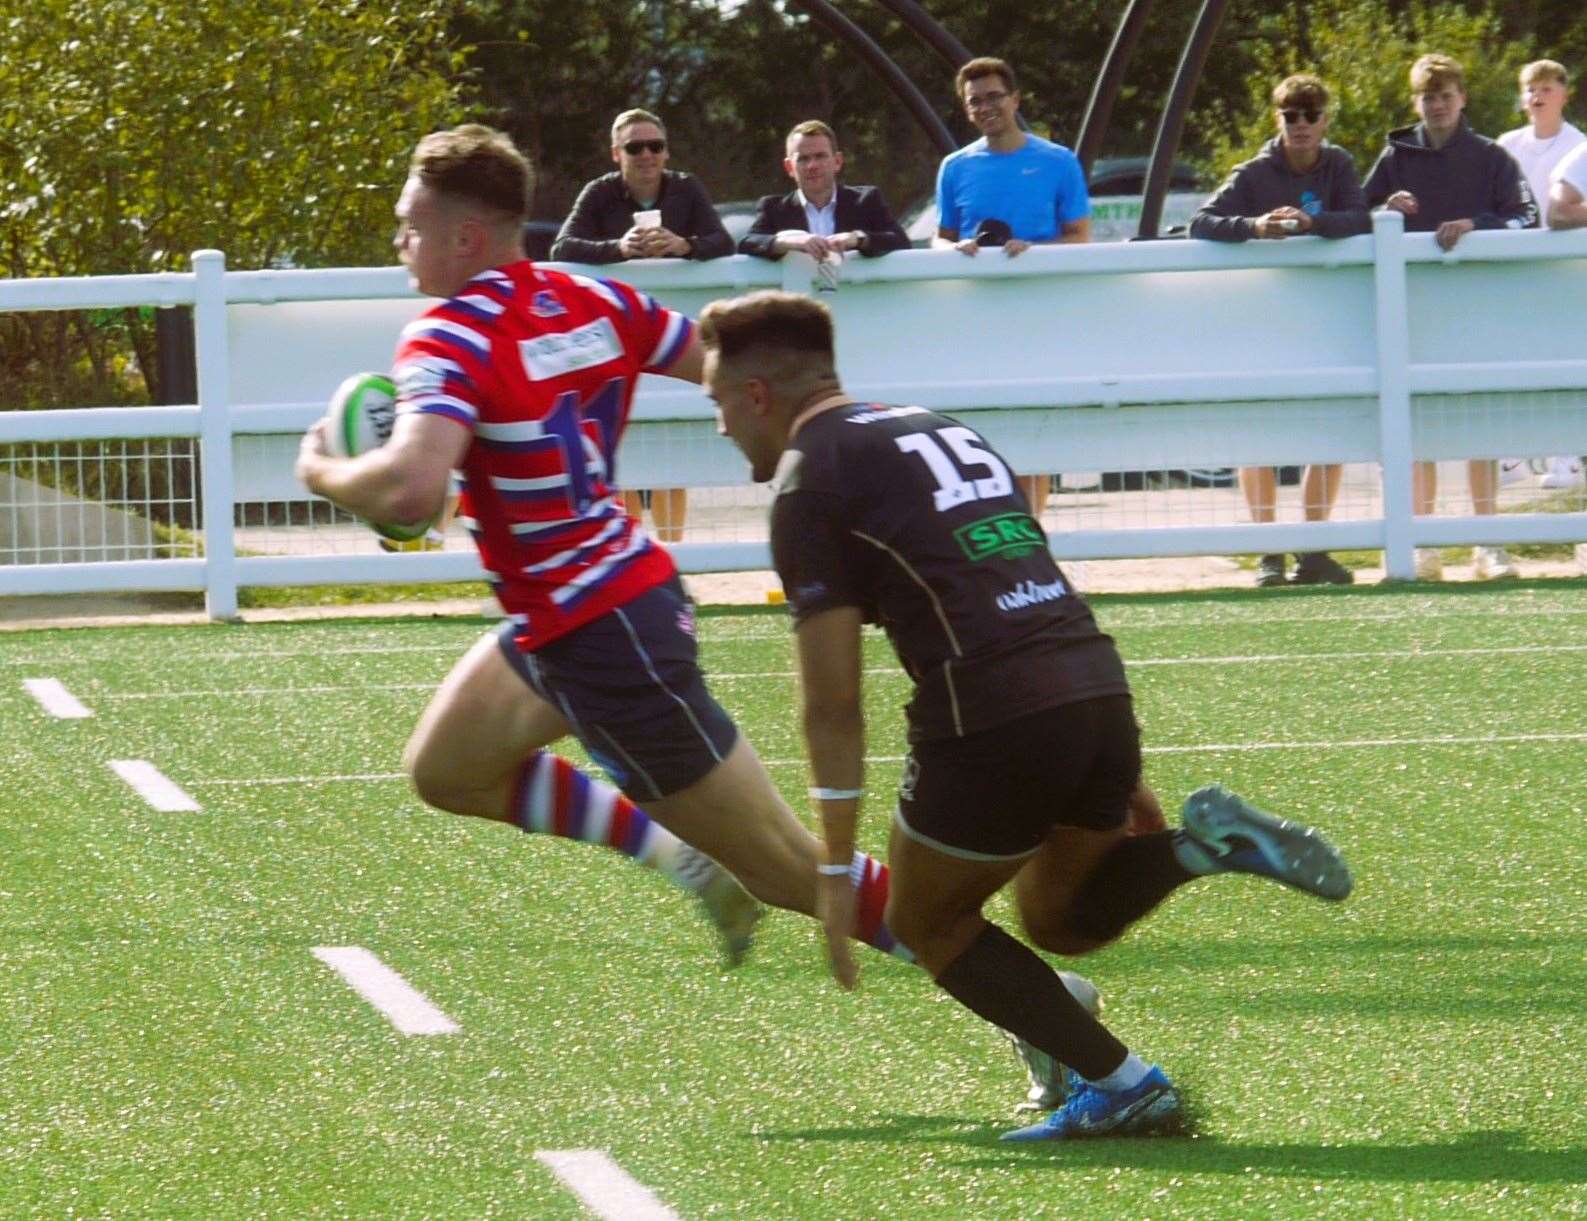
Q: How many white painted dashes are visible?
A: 4